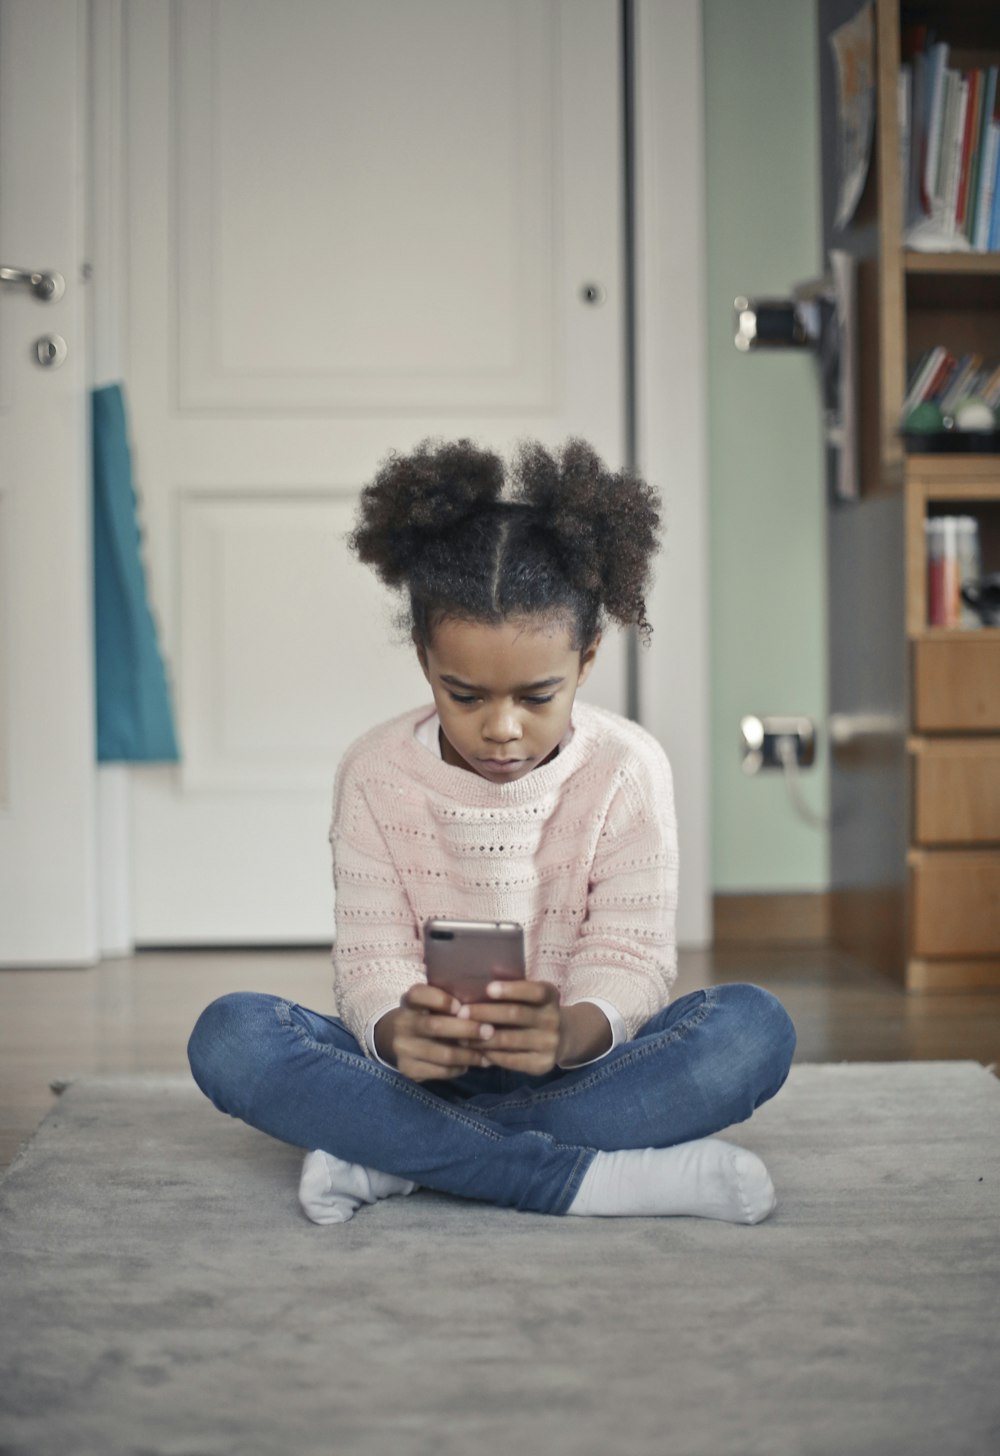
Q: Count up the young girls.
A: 1